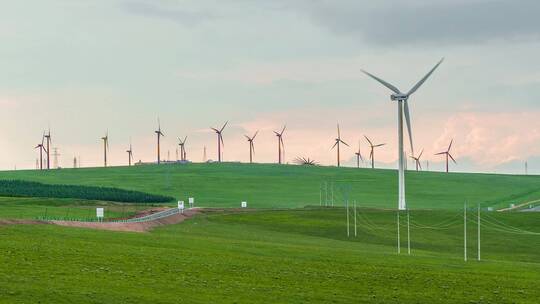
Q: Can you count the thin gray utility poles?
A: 9